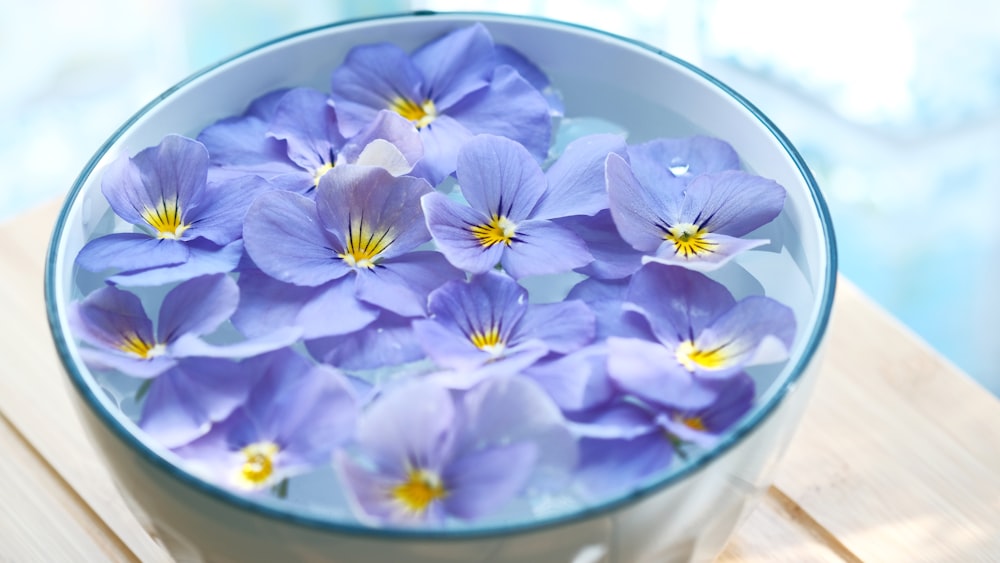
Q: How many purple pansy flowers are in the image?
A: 12